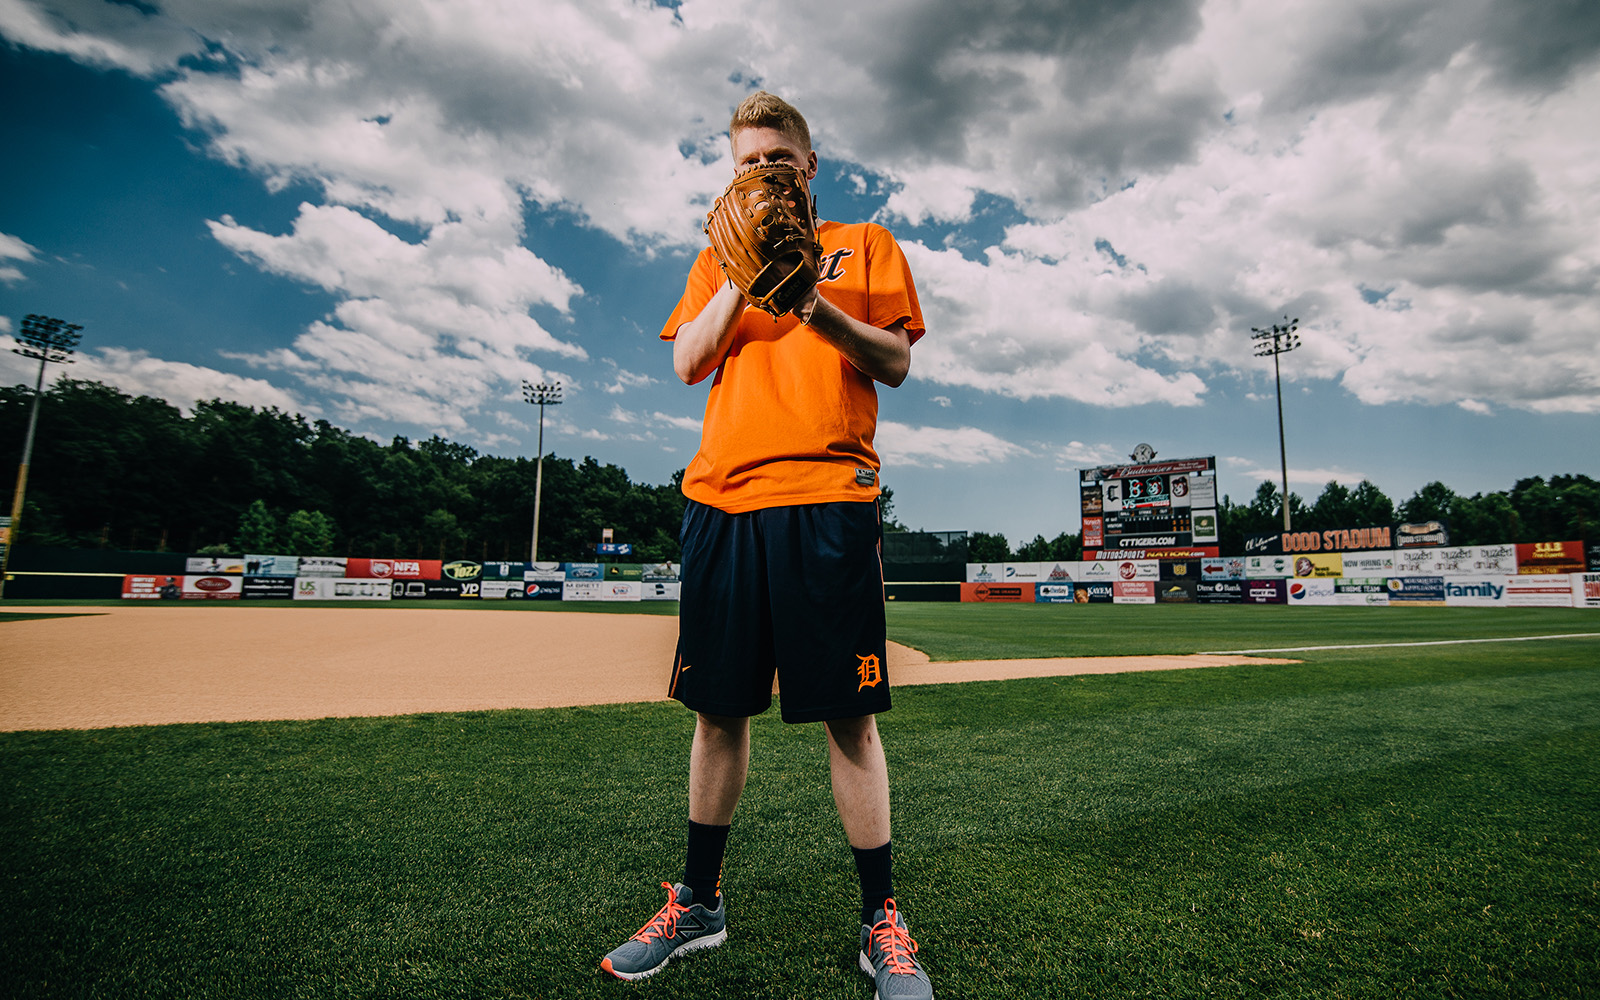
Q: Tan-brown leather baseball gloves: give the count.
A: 1